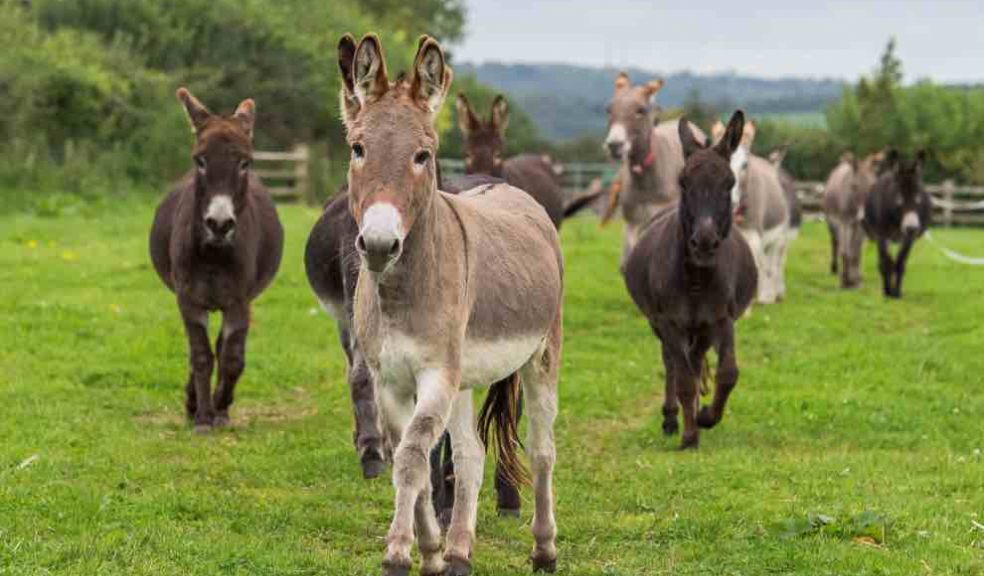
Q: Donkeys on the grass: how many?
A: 10